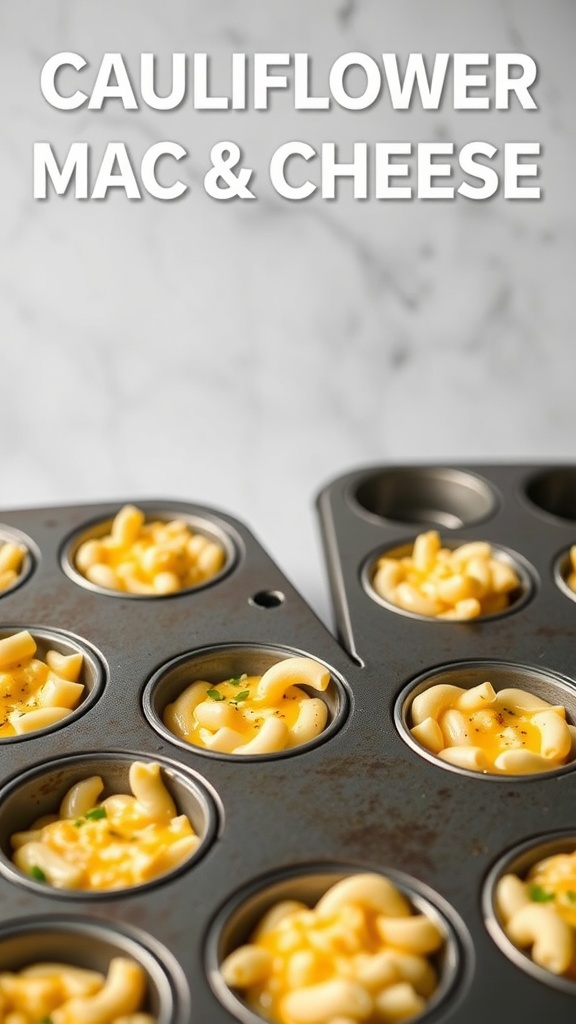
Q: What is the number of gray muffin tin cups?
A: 13